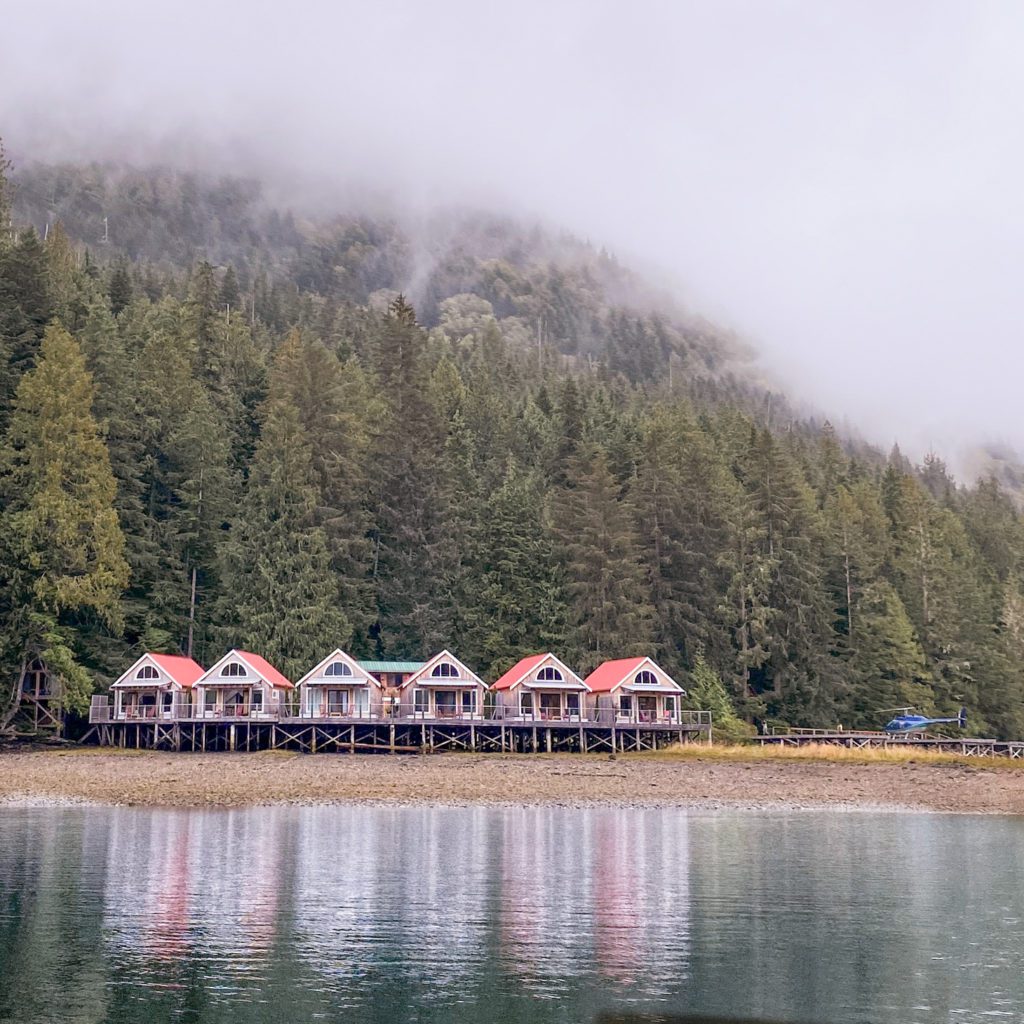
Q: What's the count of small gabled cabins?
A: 6